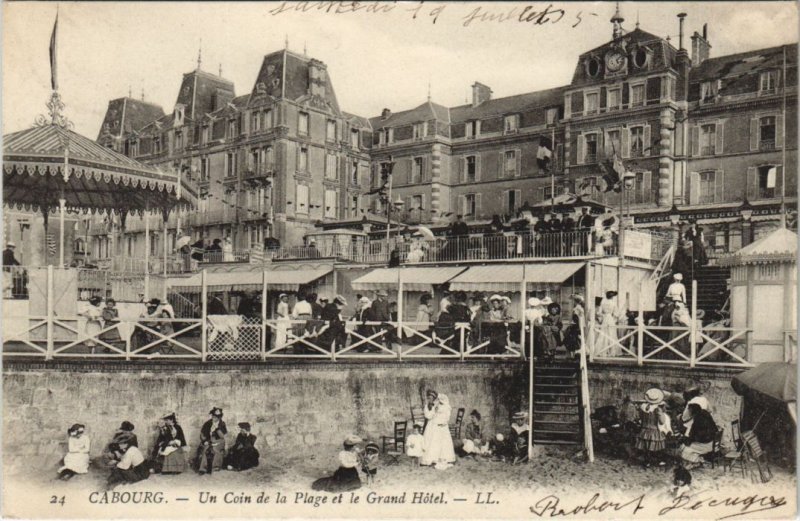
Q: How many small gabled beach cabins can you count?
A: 1